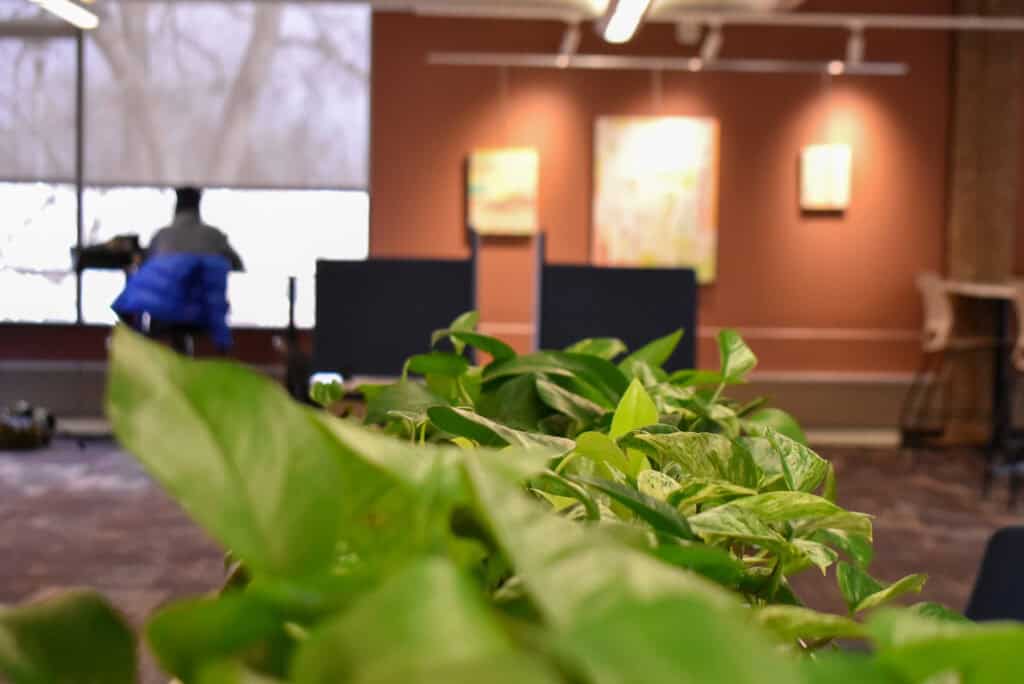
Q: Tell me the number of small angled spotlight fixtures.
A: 3